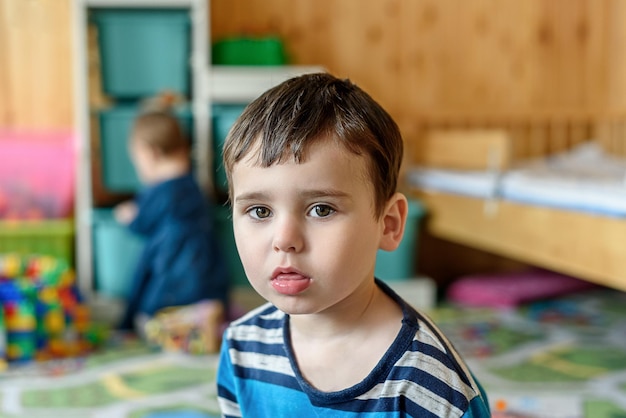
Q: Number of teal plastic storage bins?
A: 6